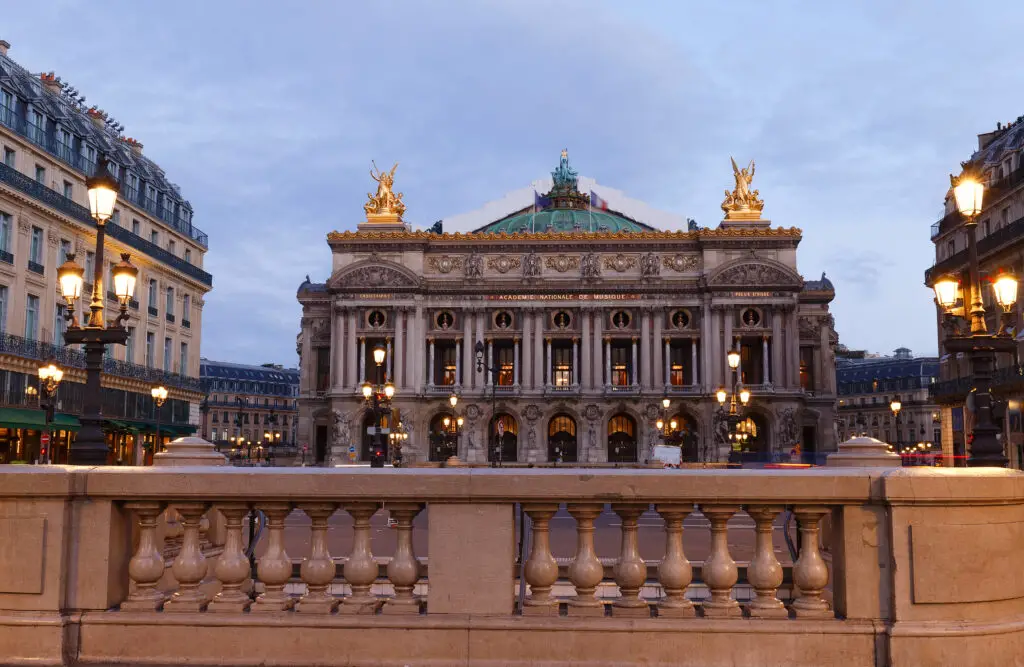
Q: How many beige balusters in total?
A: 14